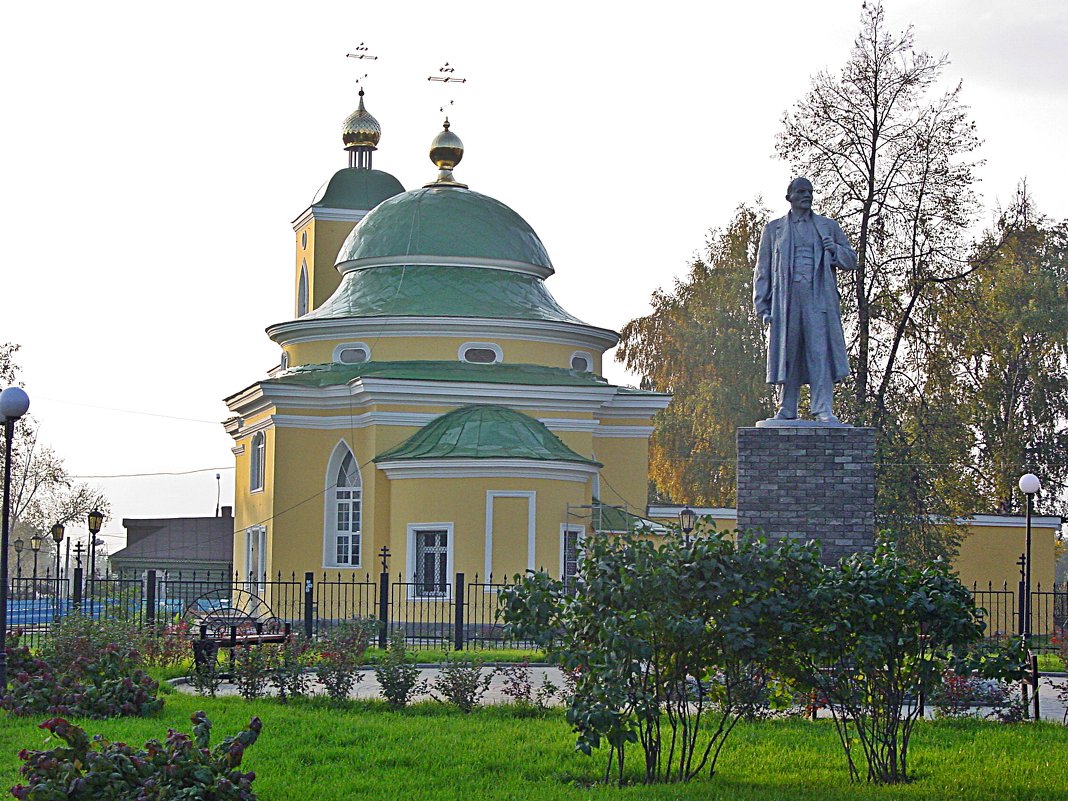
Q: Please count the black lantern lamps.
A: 5